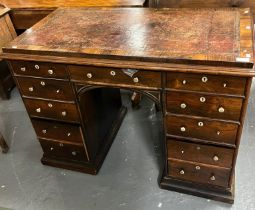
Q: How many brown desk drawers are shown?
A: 11